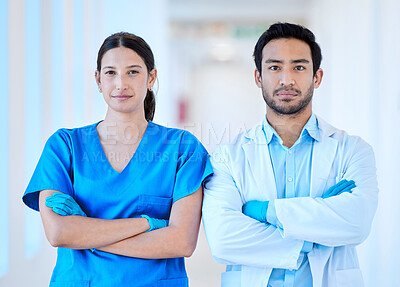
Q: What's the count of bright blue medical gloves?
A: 4